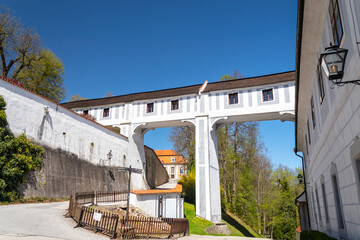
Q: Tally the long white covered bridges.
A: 1